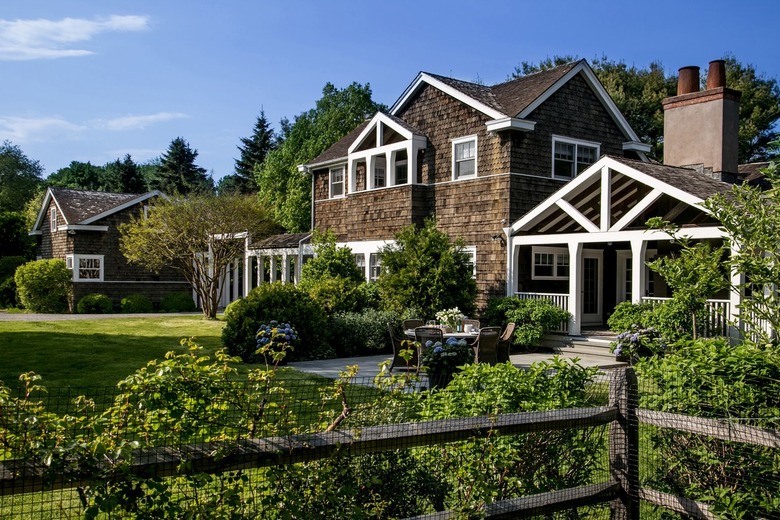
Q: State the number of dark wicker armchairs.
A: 6